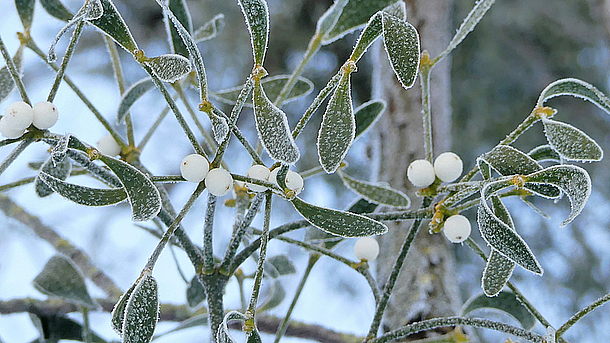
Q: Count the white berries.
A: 13